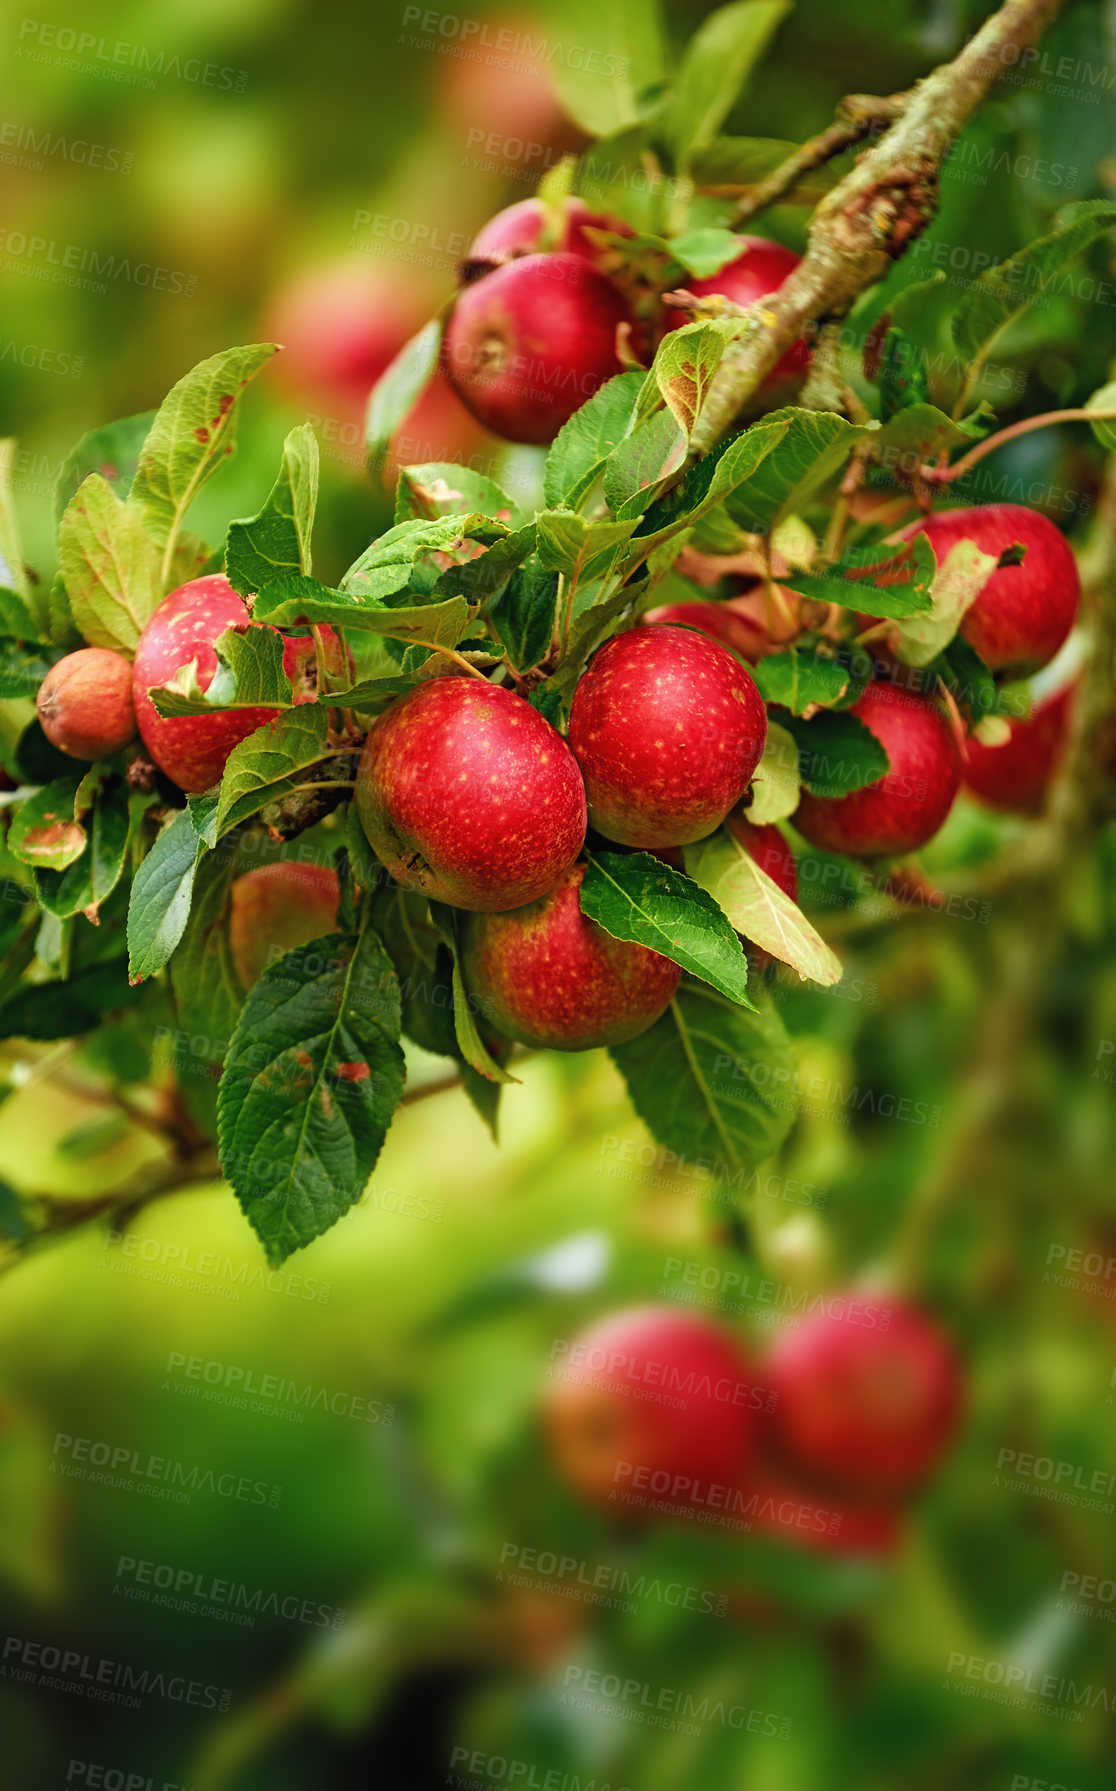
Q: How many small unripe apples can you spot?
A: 1